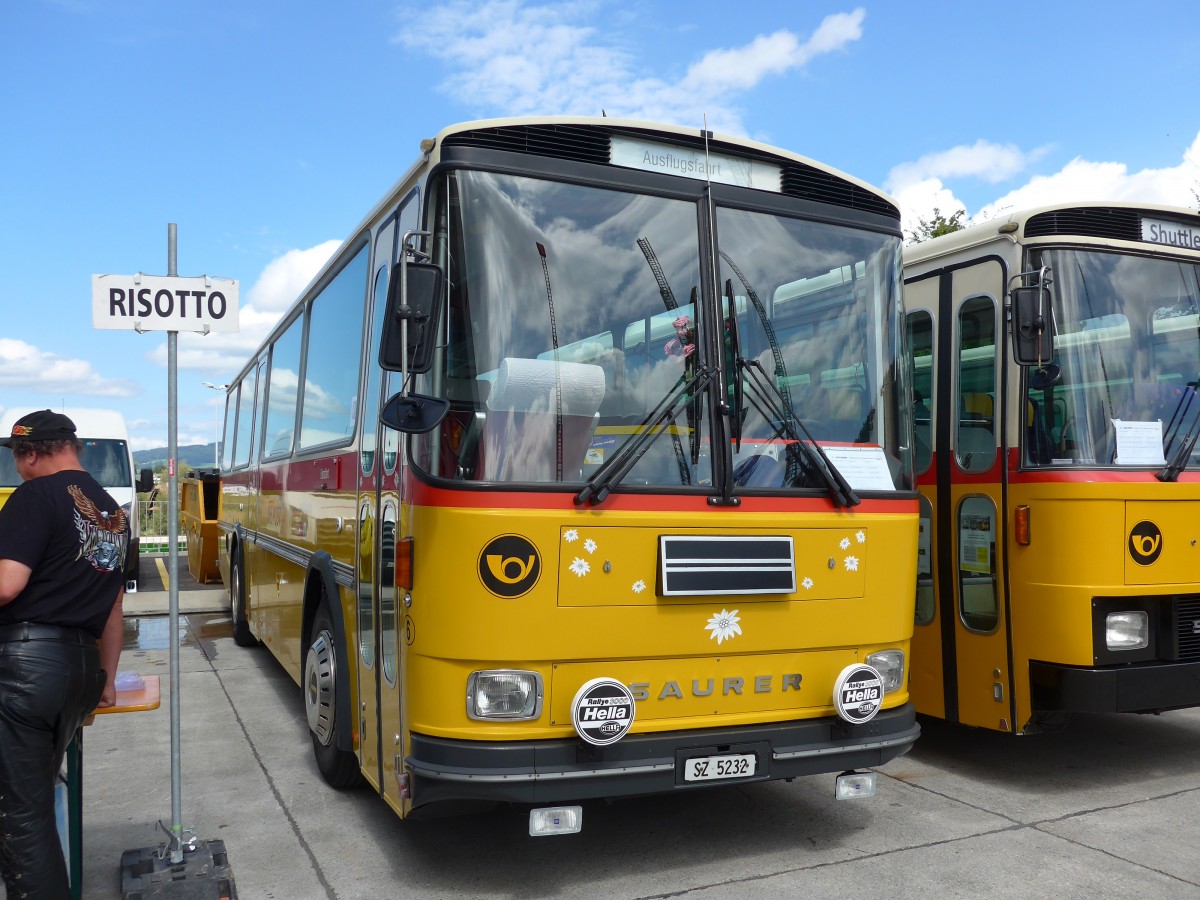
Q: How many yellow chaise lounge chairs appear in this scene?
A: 0